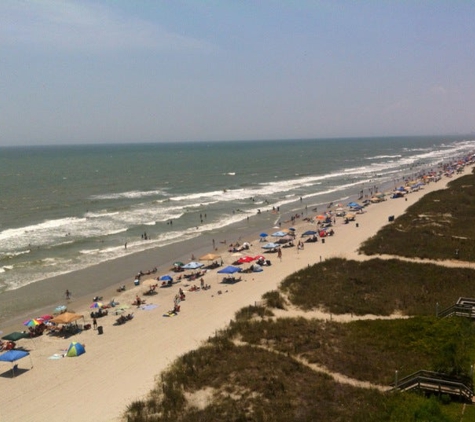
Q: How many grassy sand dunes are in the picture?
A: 4